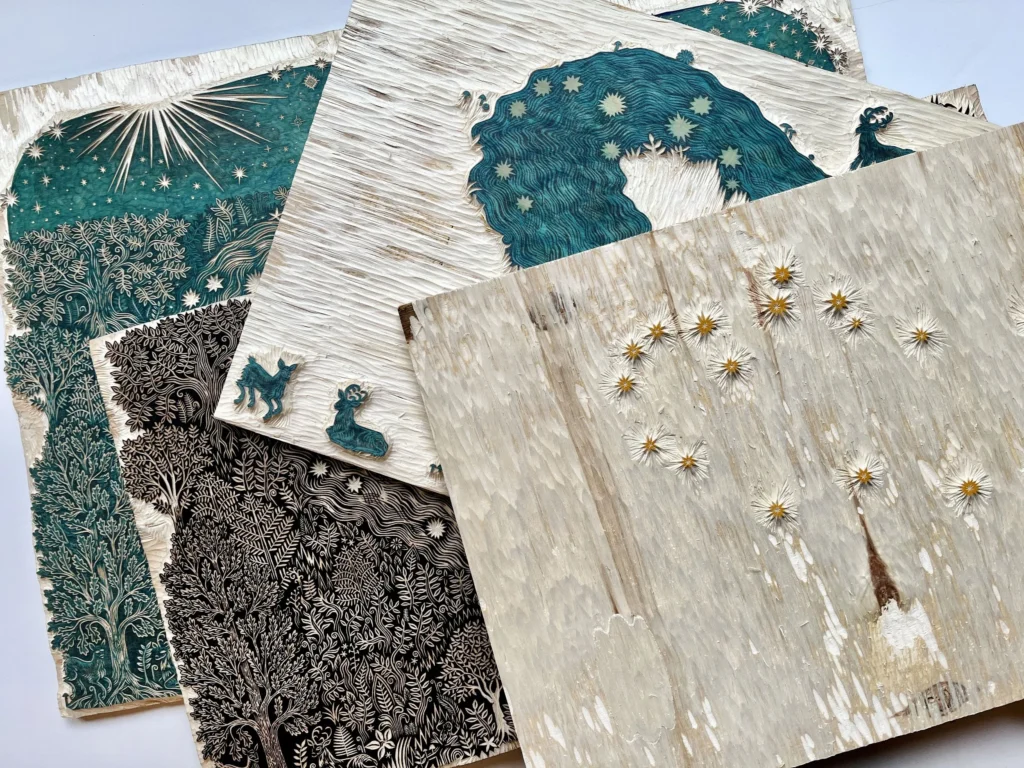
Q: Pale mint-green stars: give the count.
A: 11